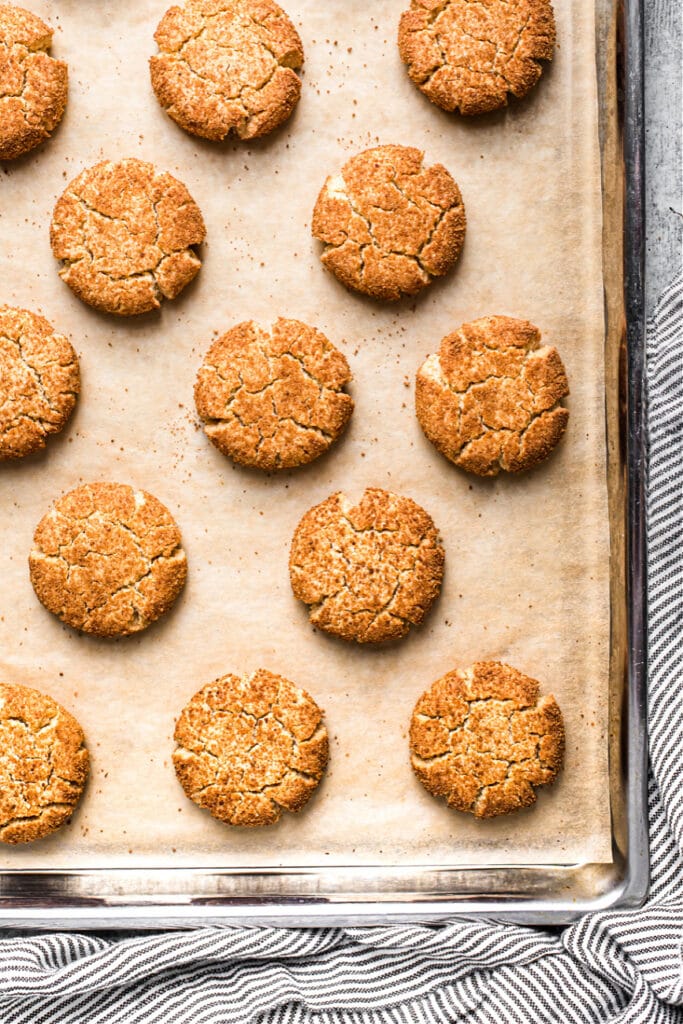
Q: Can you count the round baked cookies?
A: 13